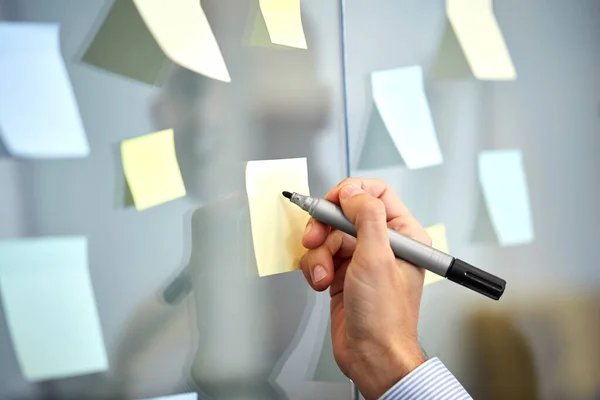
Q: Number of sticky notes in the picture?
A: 11